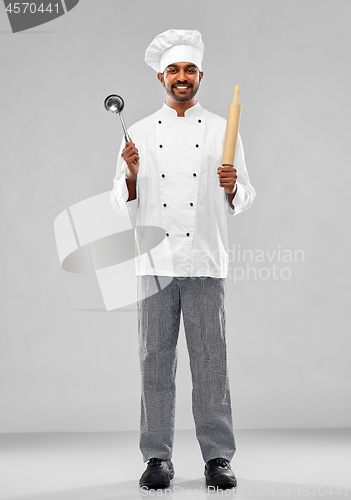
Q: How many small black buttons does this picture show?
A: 10